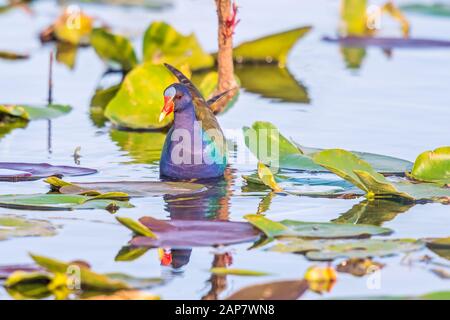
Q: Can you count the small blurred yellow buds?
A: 1